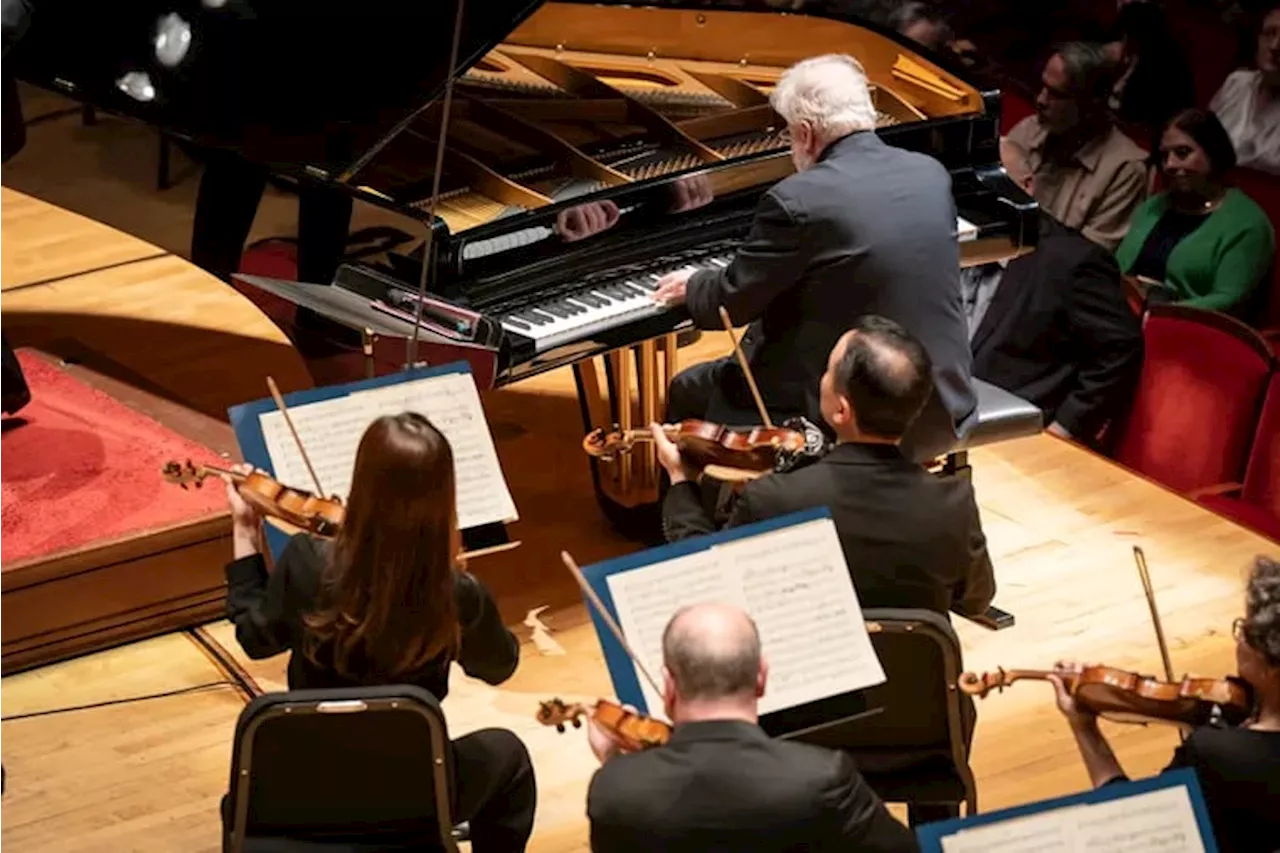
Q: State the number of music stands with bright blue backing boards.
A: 3